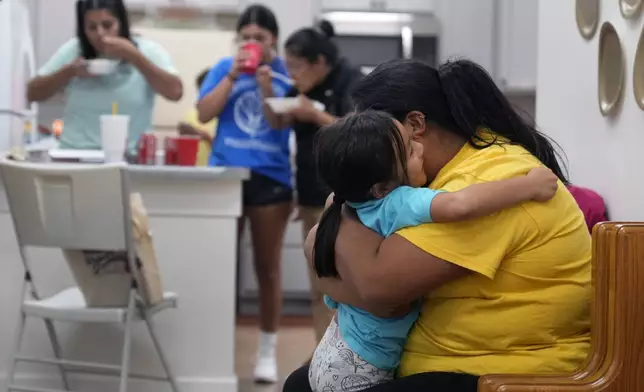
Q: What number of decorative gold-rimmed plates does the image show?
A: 4